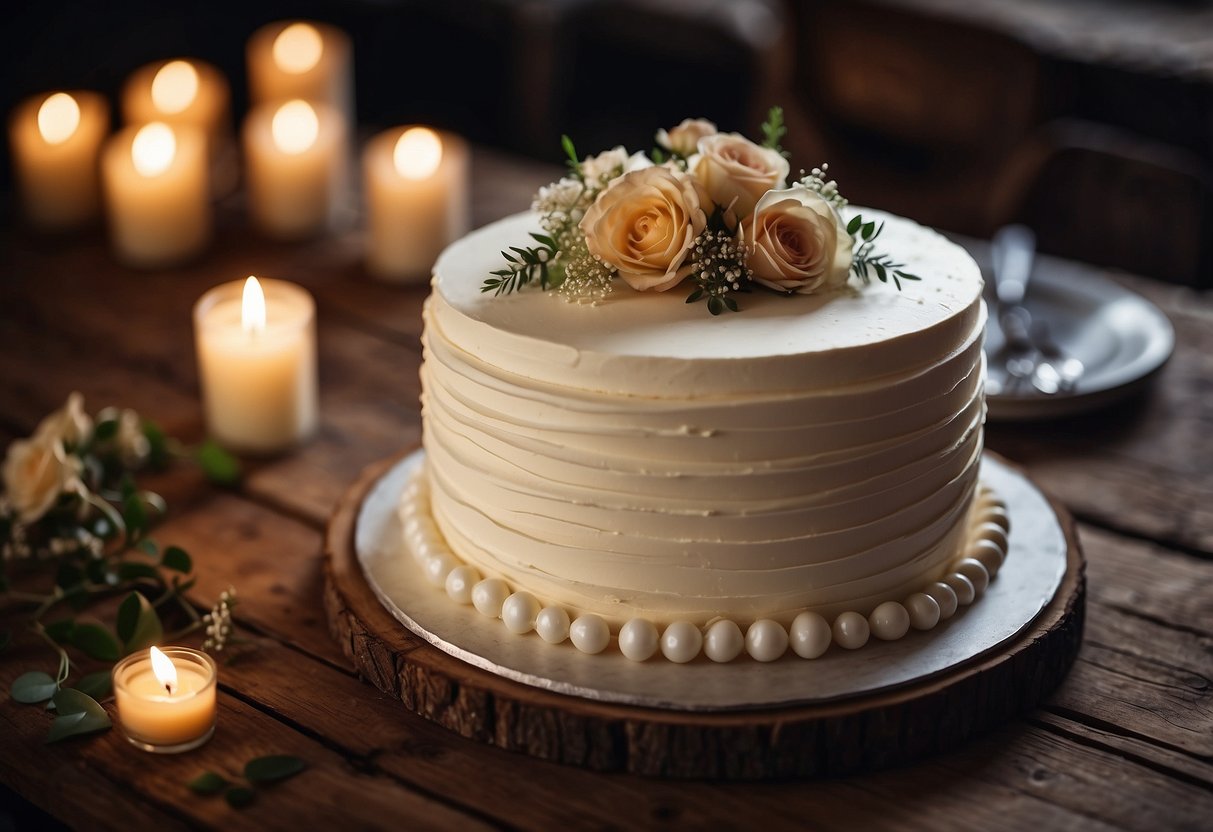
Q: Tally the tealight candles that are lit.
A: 1